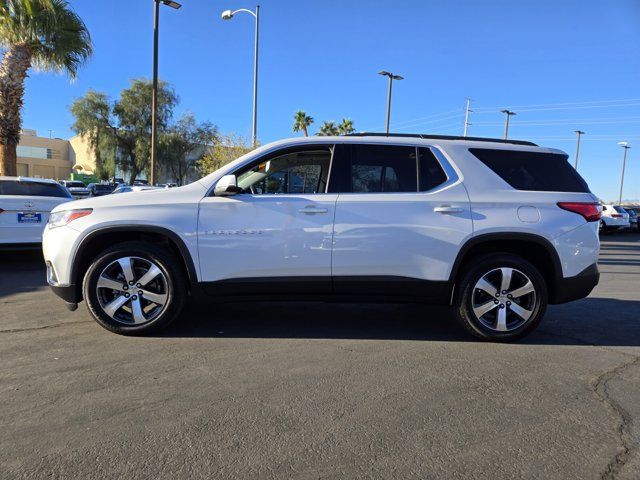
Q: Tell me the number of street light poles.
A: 6